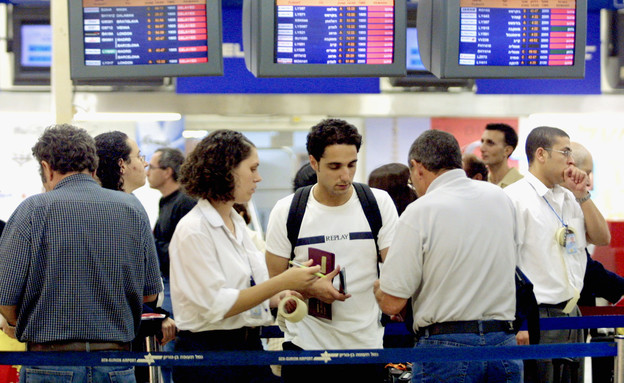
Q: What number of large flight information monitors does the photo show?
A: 3